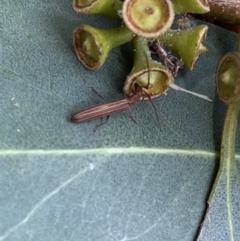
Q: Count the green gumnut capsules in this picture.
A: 7